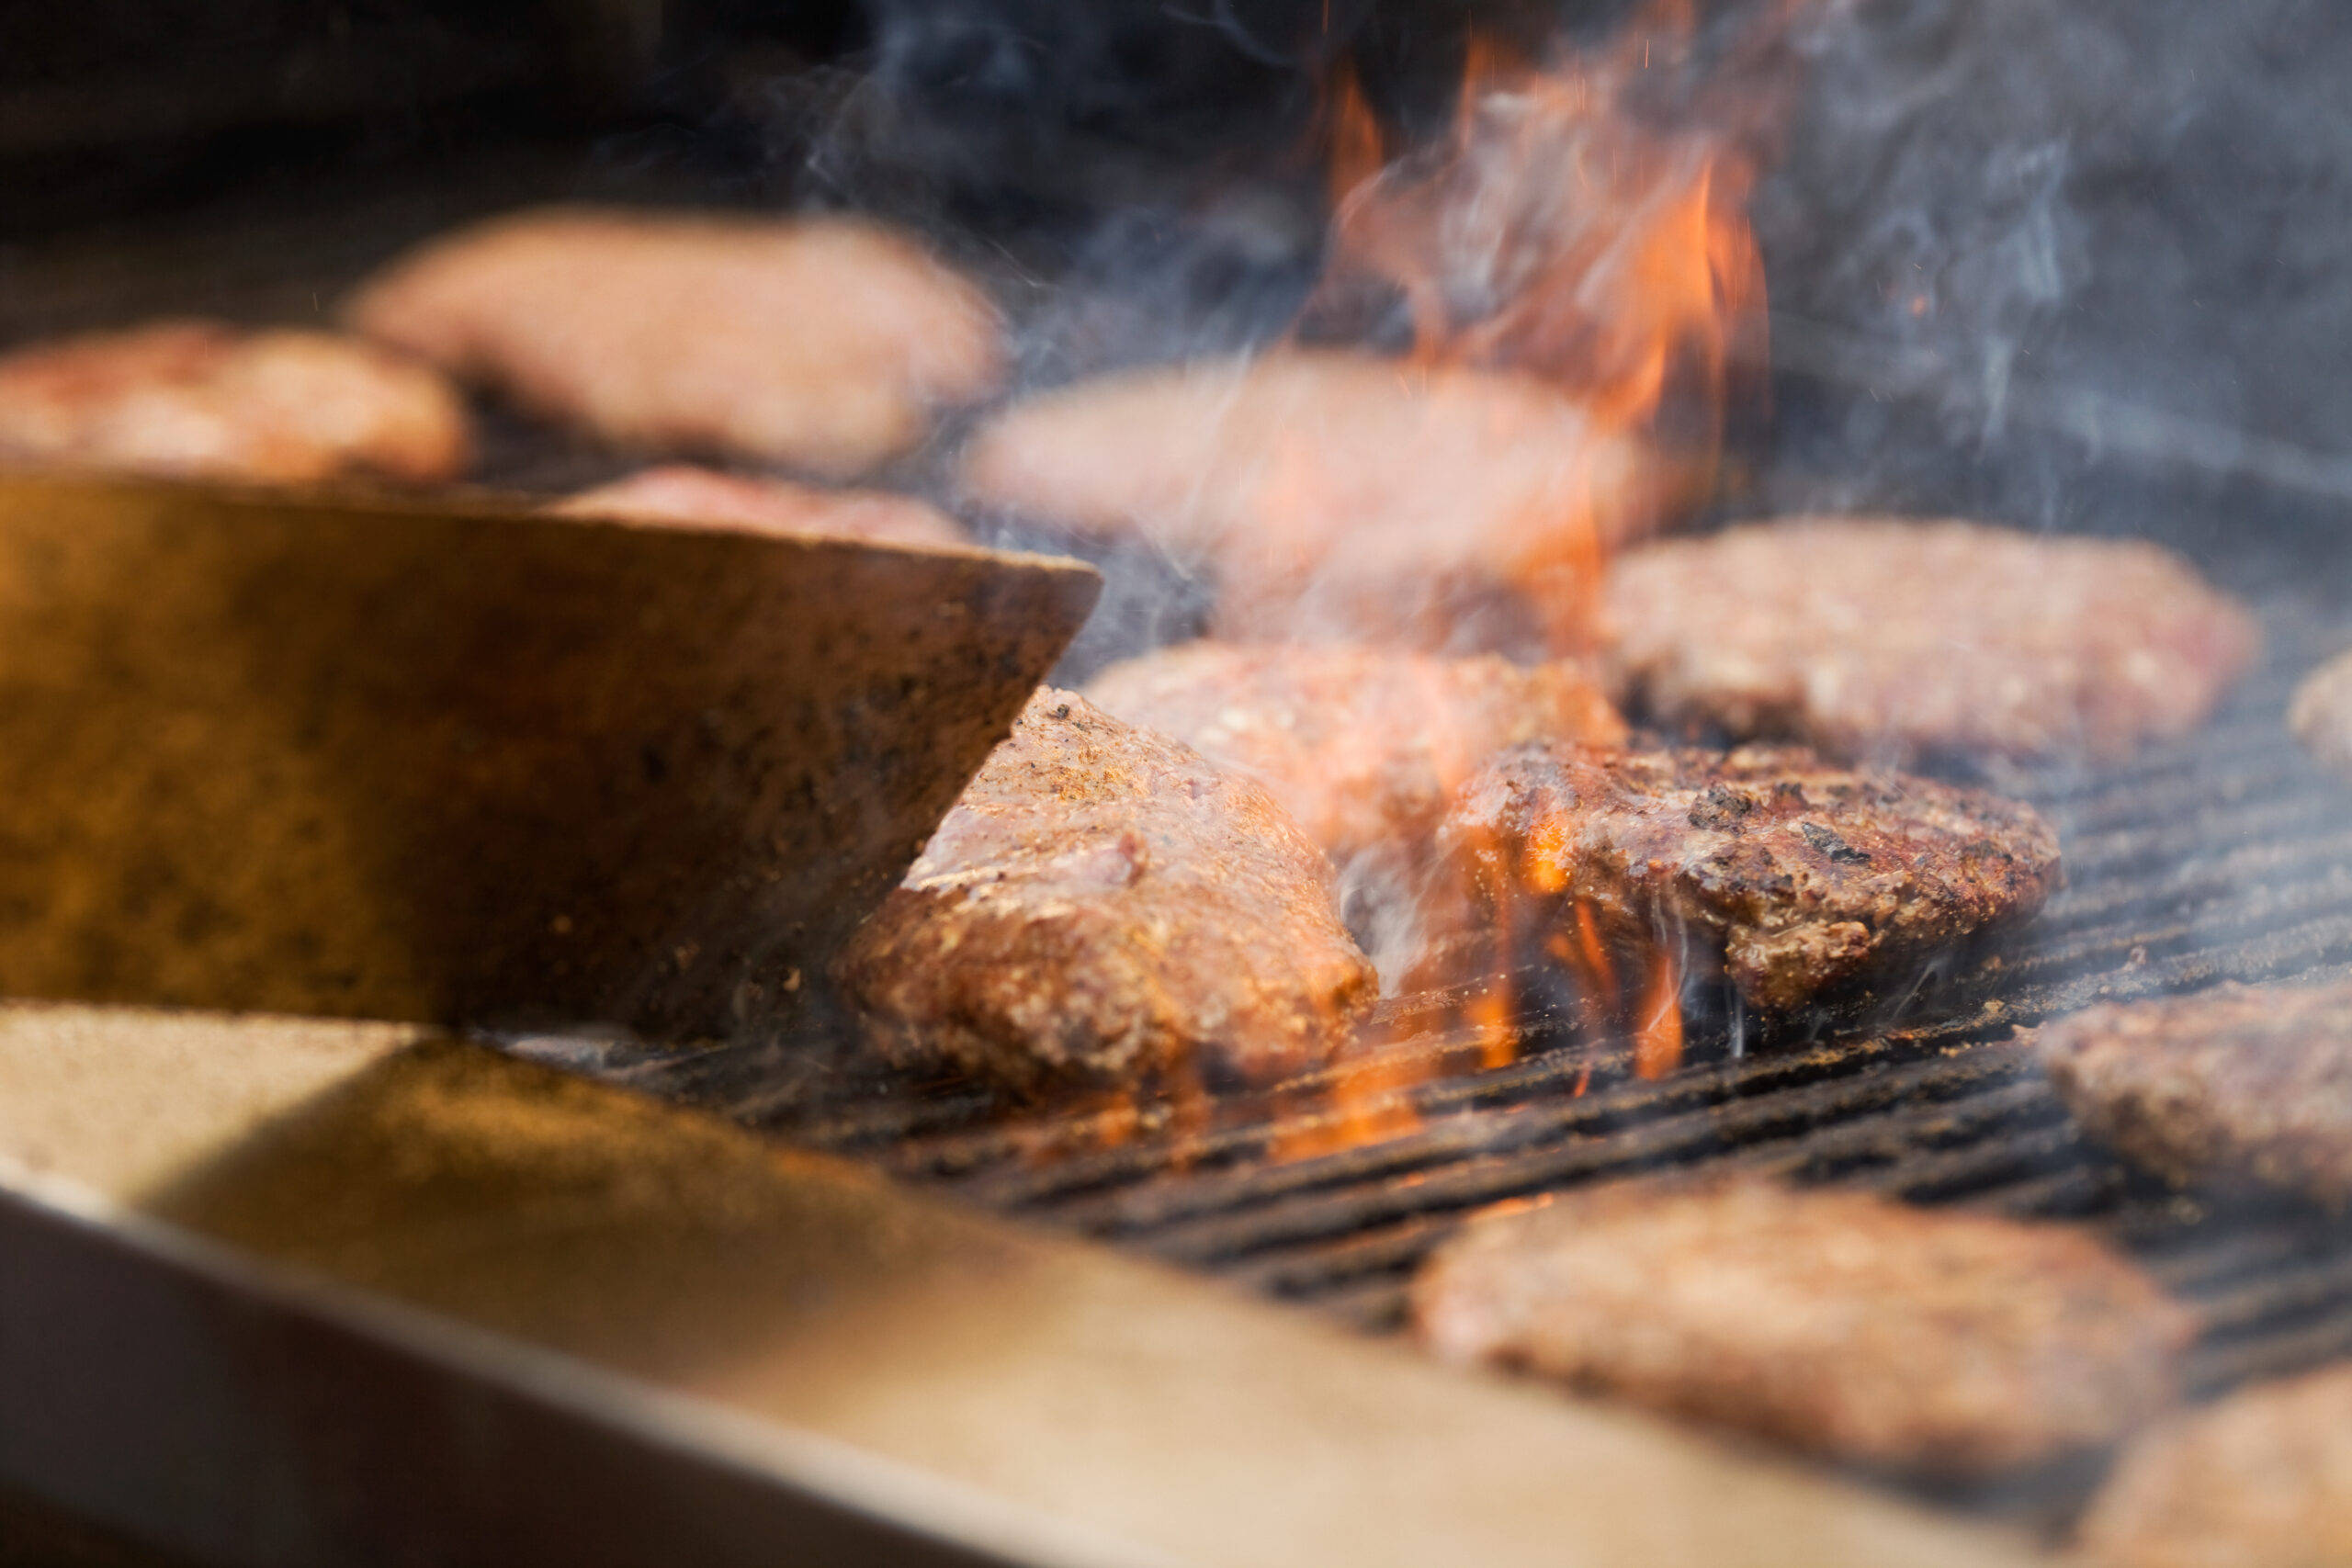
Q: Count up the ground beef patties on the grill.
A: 12